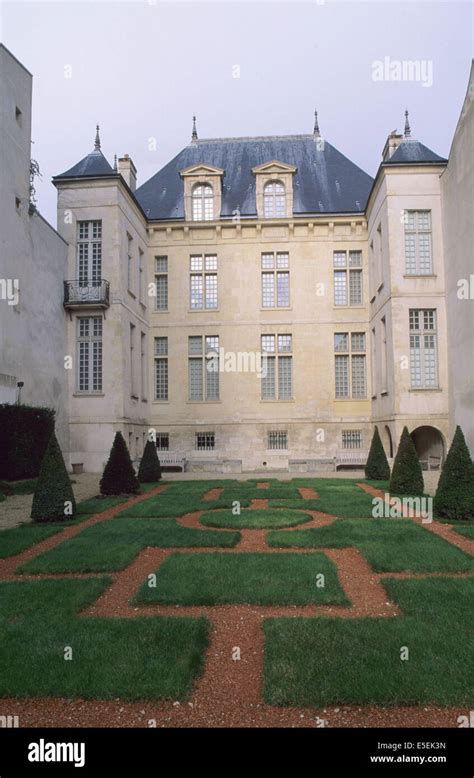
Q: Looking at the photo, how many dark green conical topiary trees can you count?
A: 6